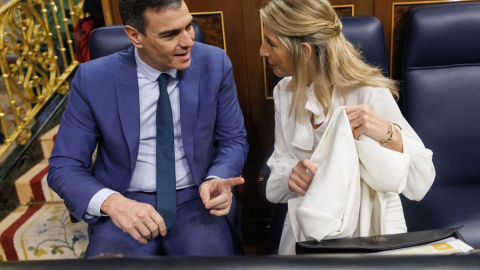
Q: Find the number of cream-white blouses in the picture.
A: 1